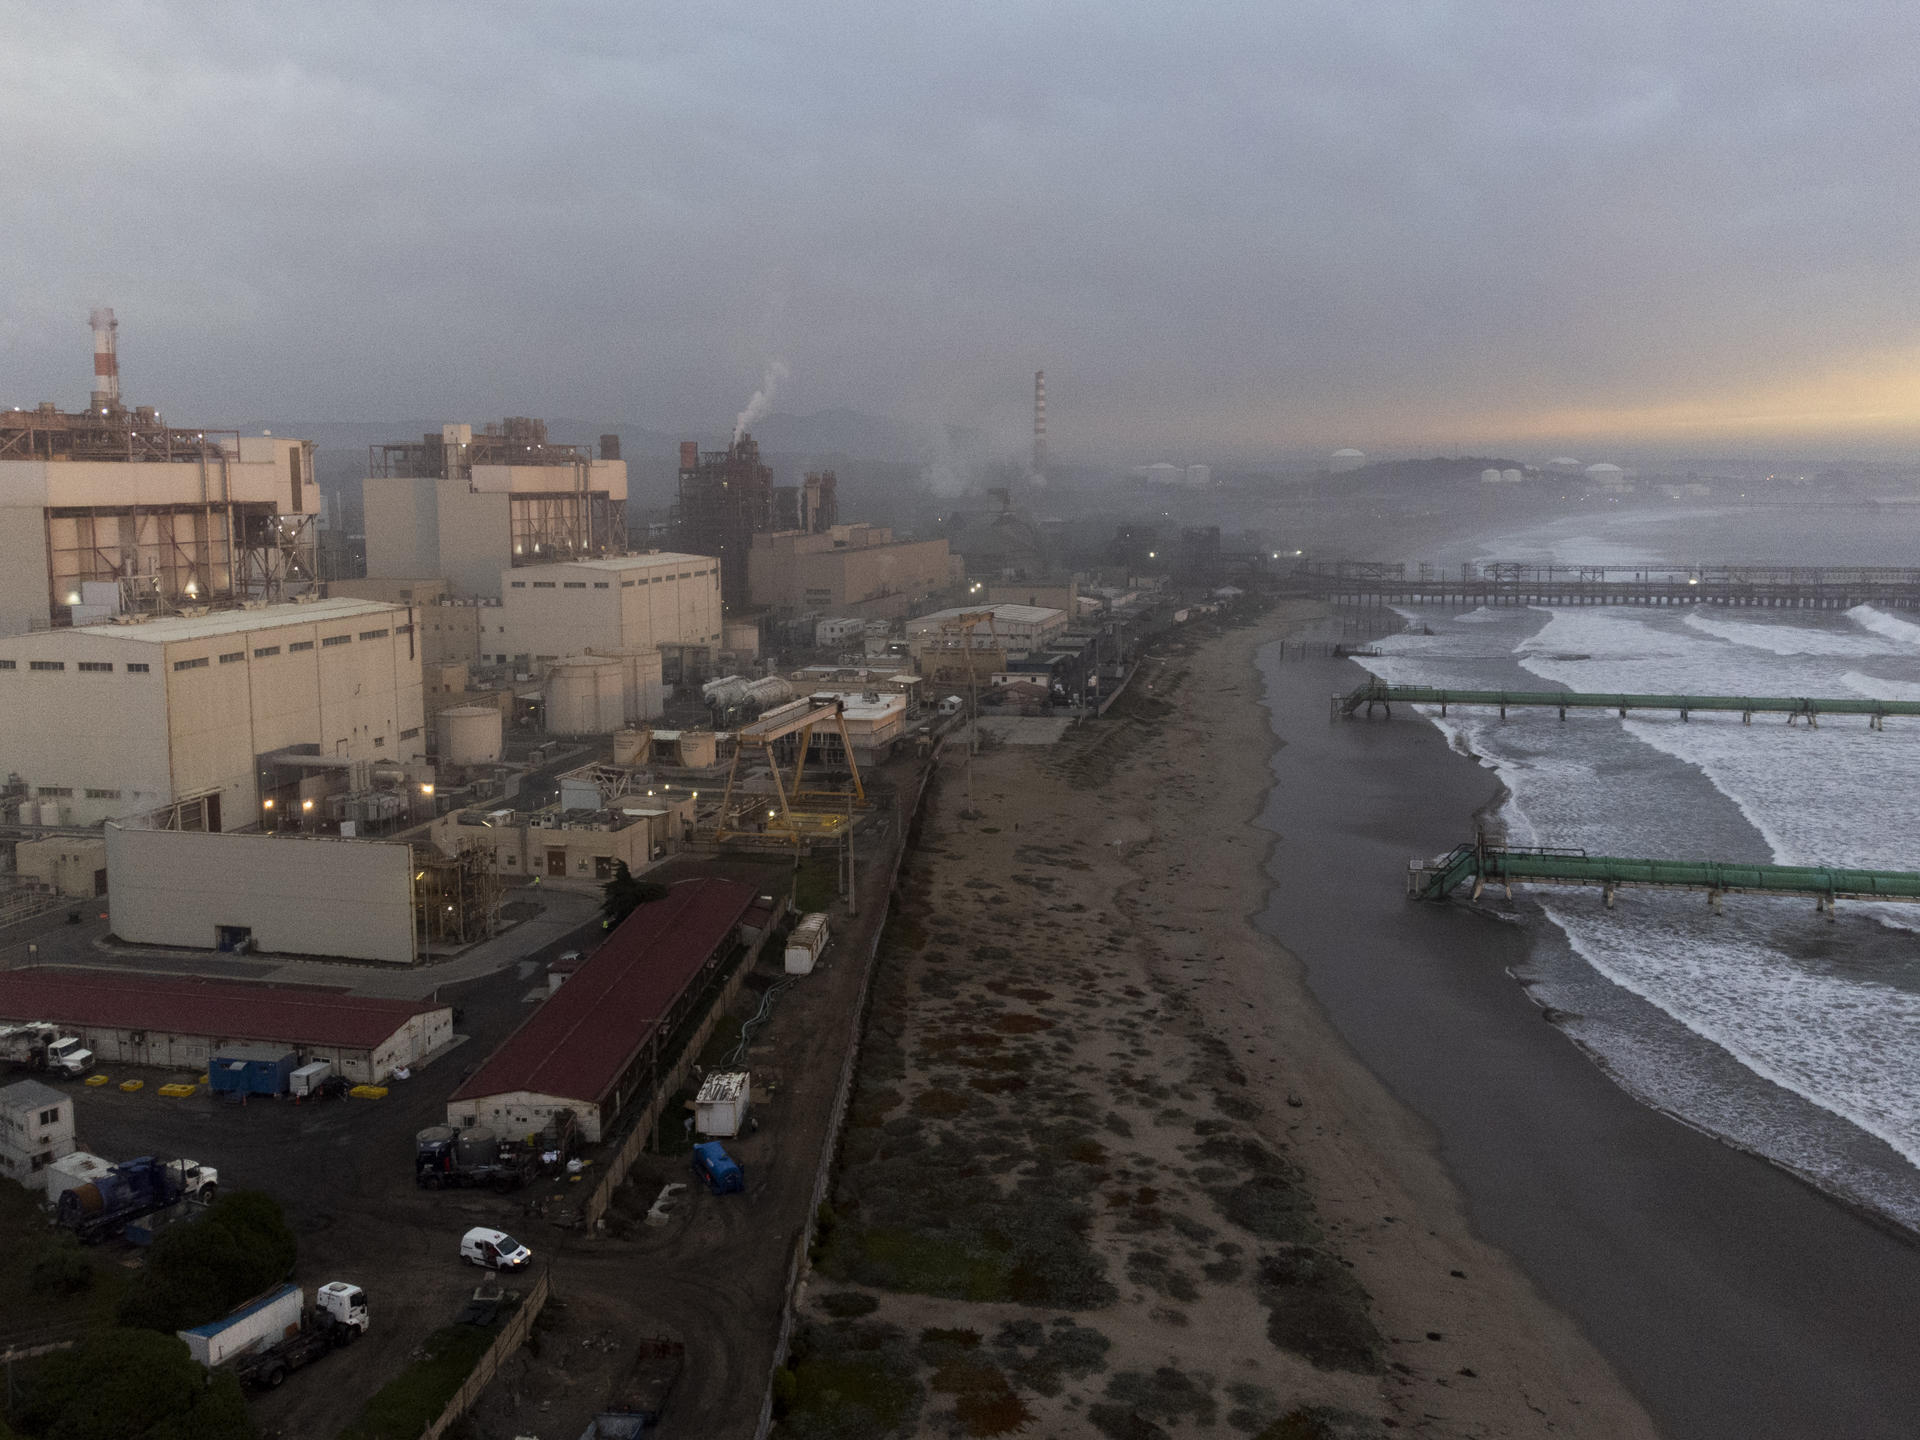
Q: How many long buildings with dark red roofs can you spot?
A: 2